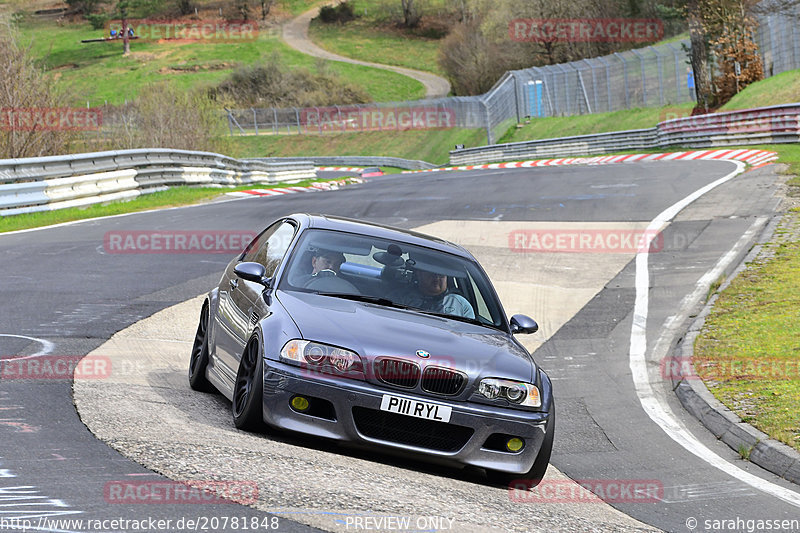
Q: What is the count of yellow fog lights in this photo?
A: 2